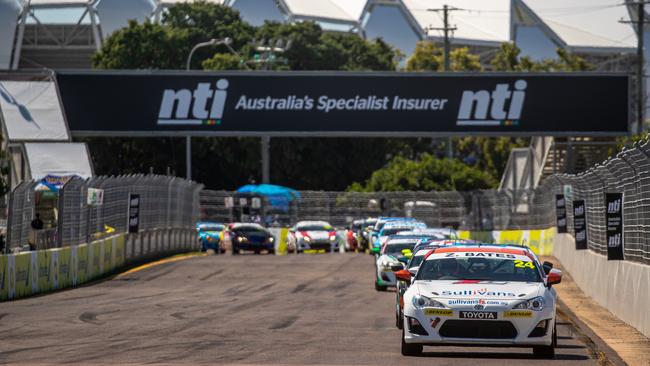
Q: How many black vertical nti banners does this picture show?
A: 4